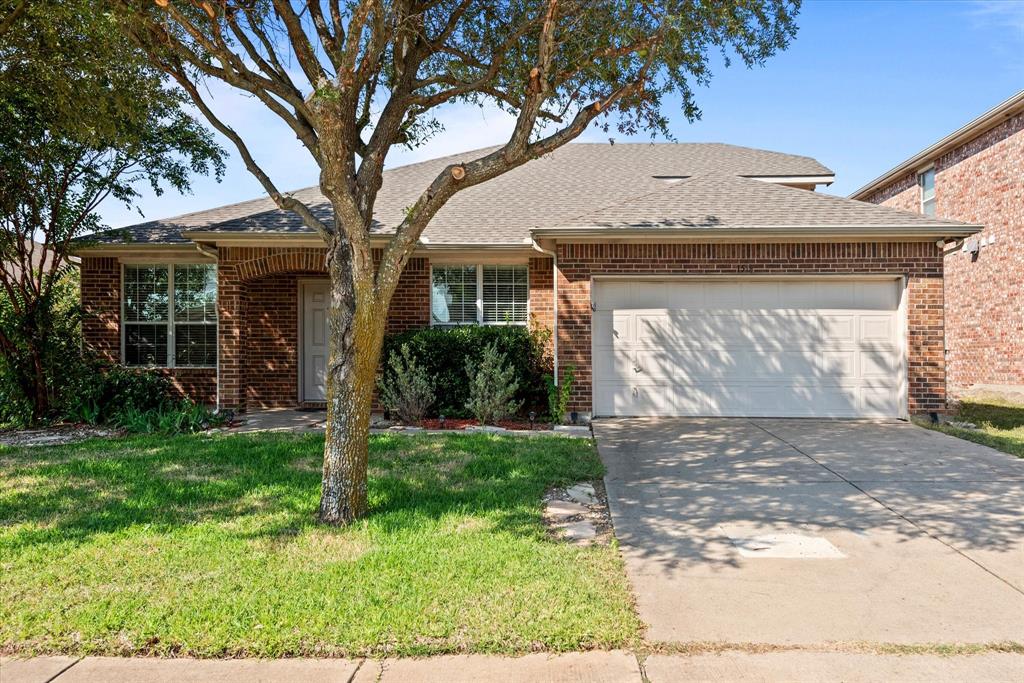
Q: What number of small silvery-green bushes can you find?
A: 2